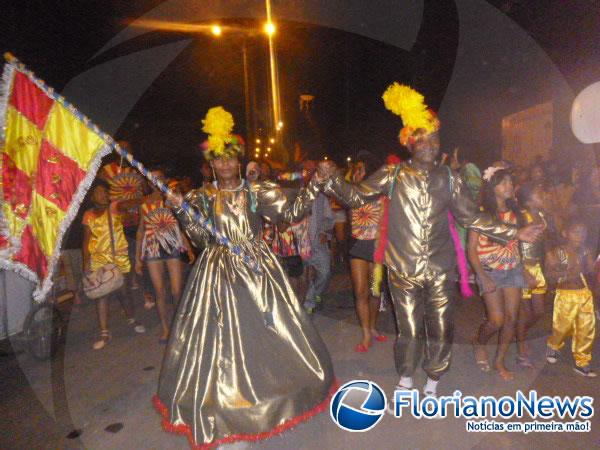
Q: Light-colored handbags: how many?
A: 1